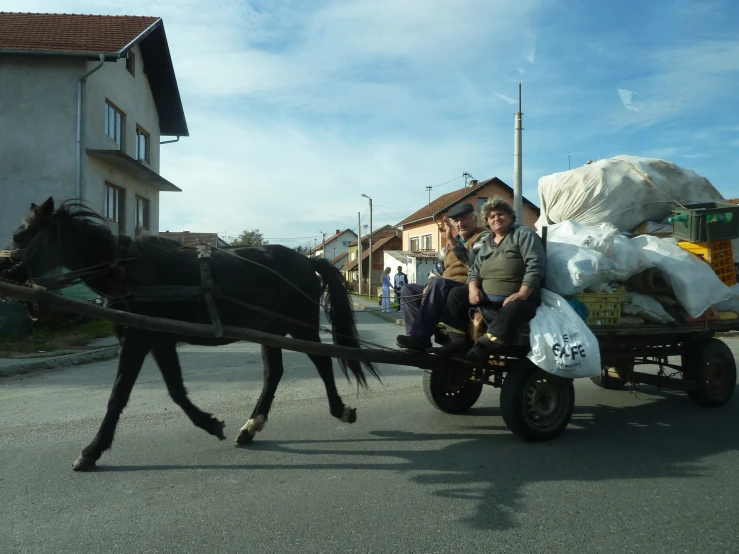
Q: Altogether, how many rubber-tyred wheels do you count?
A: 4